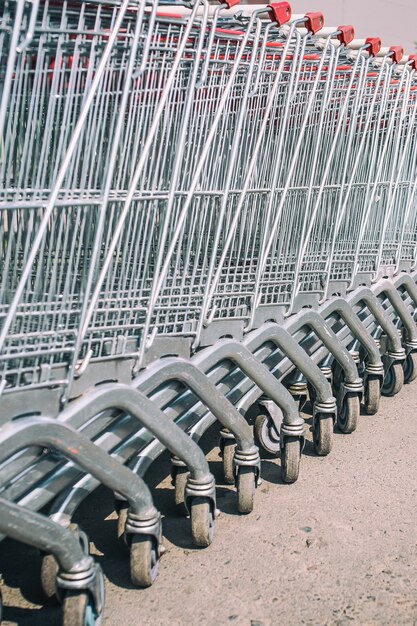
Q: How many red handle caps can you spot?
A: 7